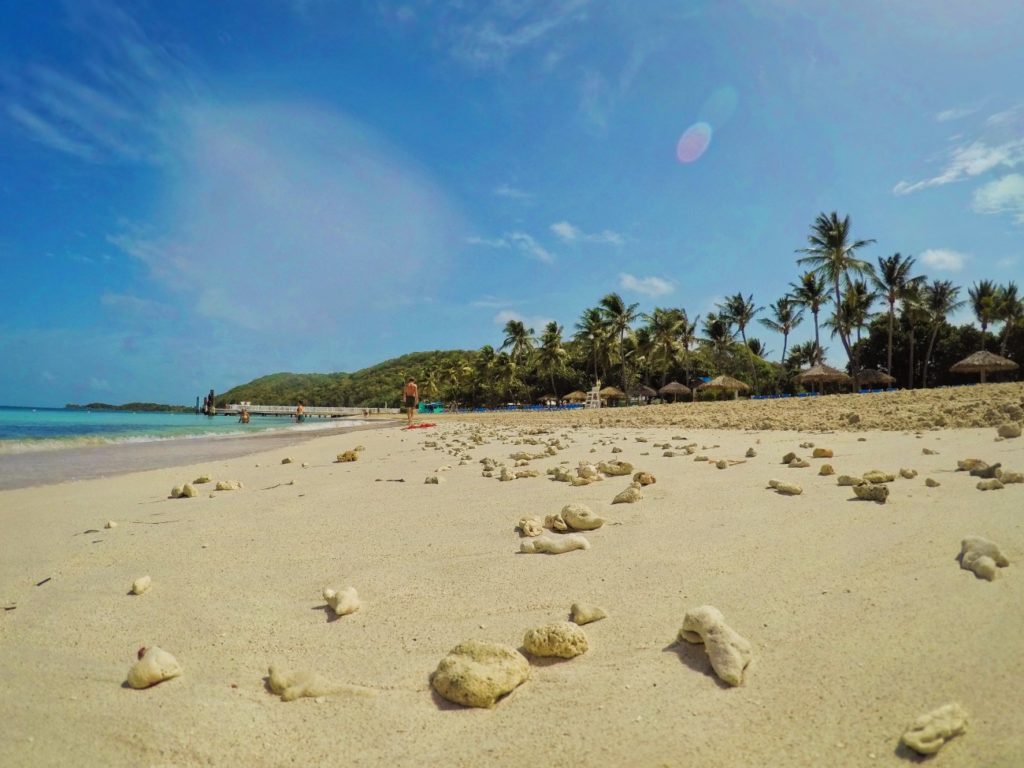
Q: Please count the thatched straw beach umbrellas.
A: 9